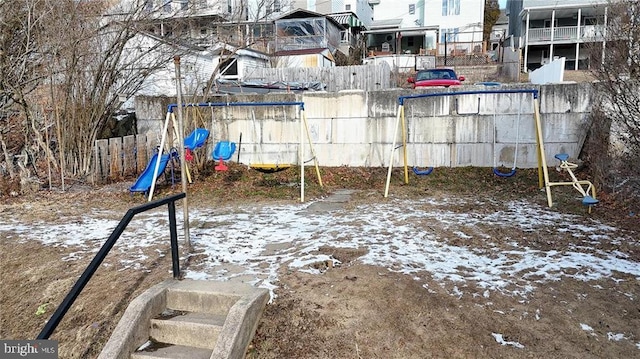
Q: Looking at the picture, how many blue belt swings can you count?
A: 2